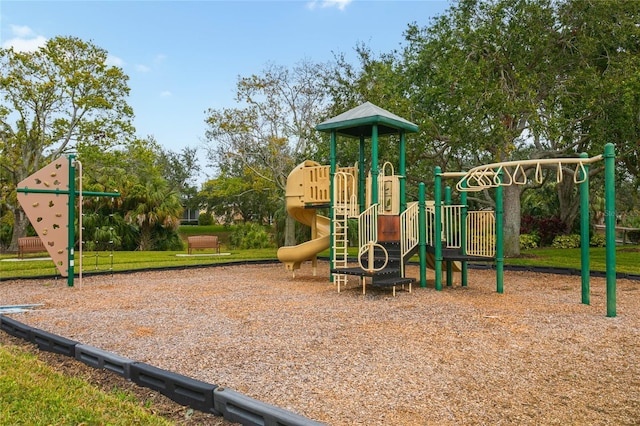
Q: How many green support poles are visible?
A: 12